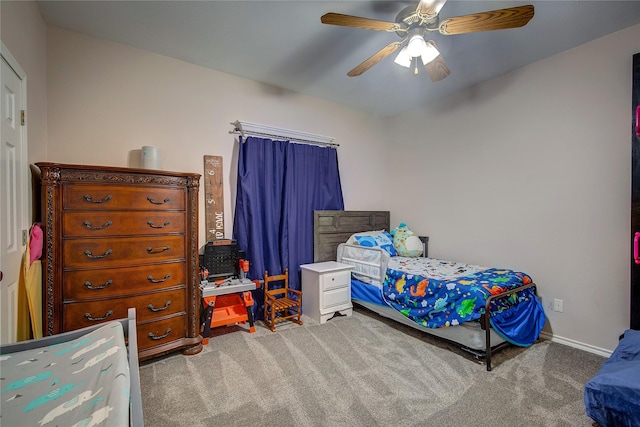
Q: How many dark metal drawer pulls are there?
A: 11